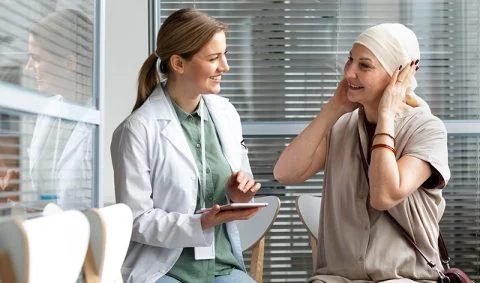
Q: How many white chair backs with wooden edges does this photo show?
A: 4